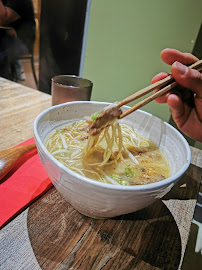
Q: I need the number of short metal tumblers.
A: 1